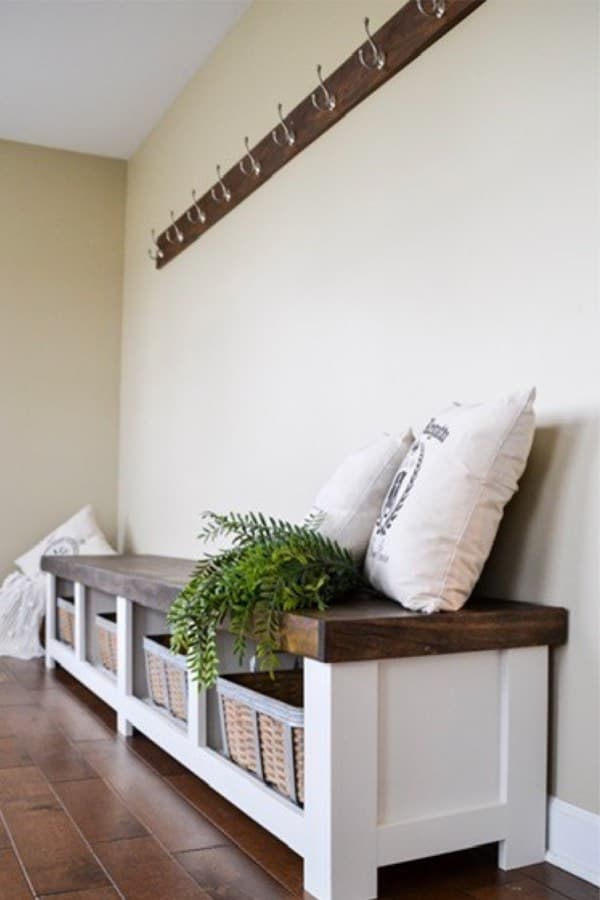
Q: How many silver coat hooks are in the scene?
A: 9